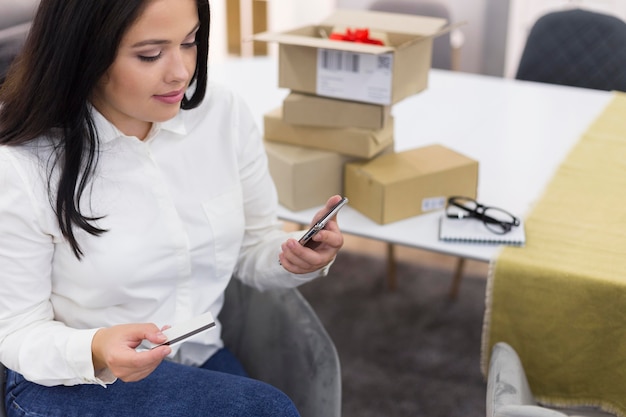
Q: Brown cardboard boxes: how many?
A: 5